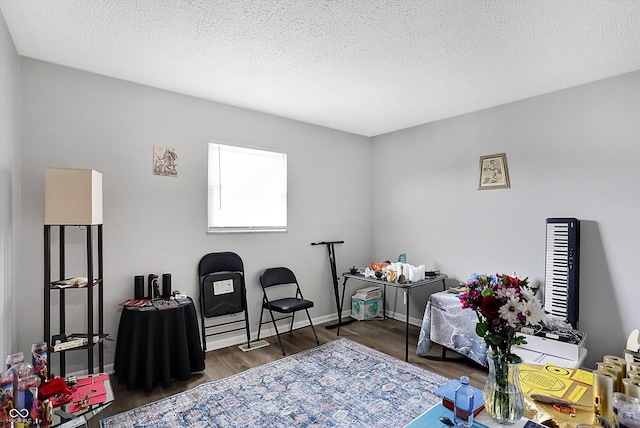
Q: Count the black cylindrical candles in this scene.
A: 2